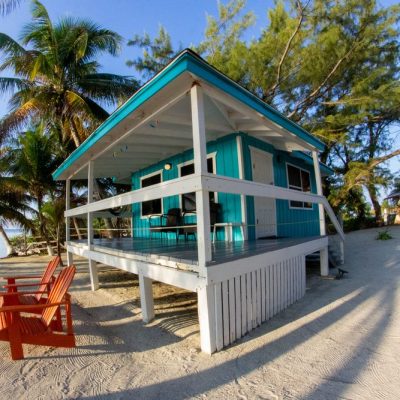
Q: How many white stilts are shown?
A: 5